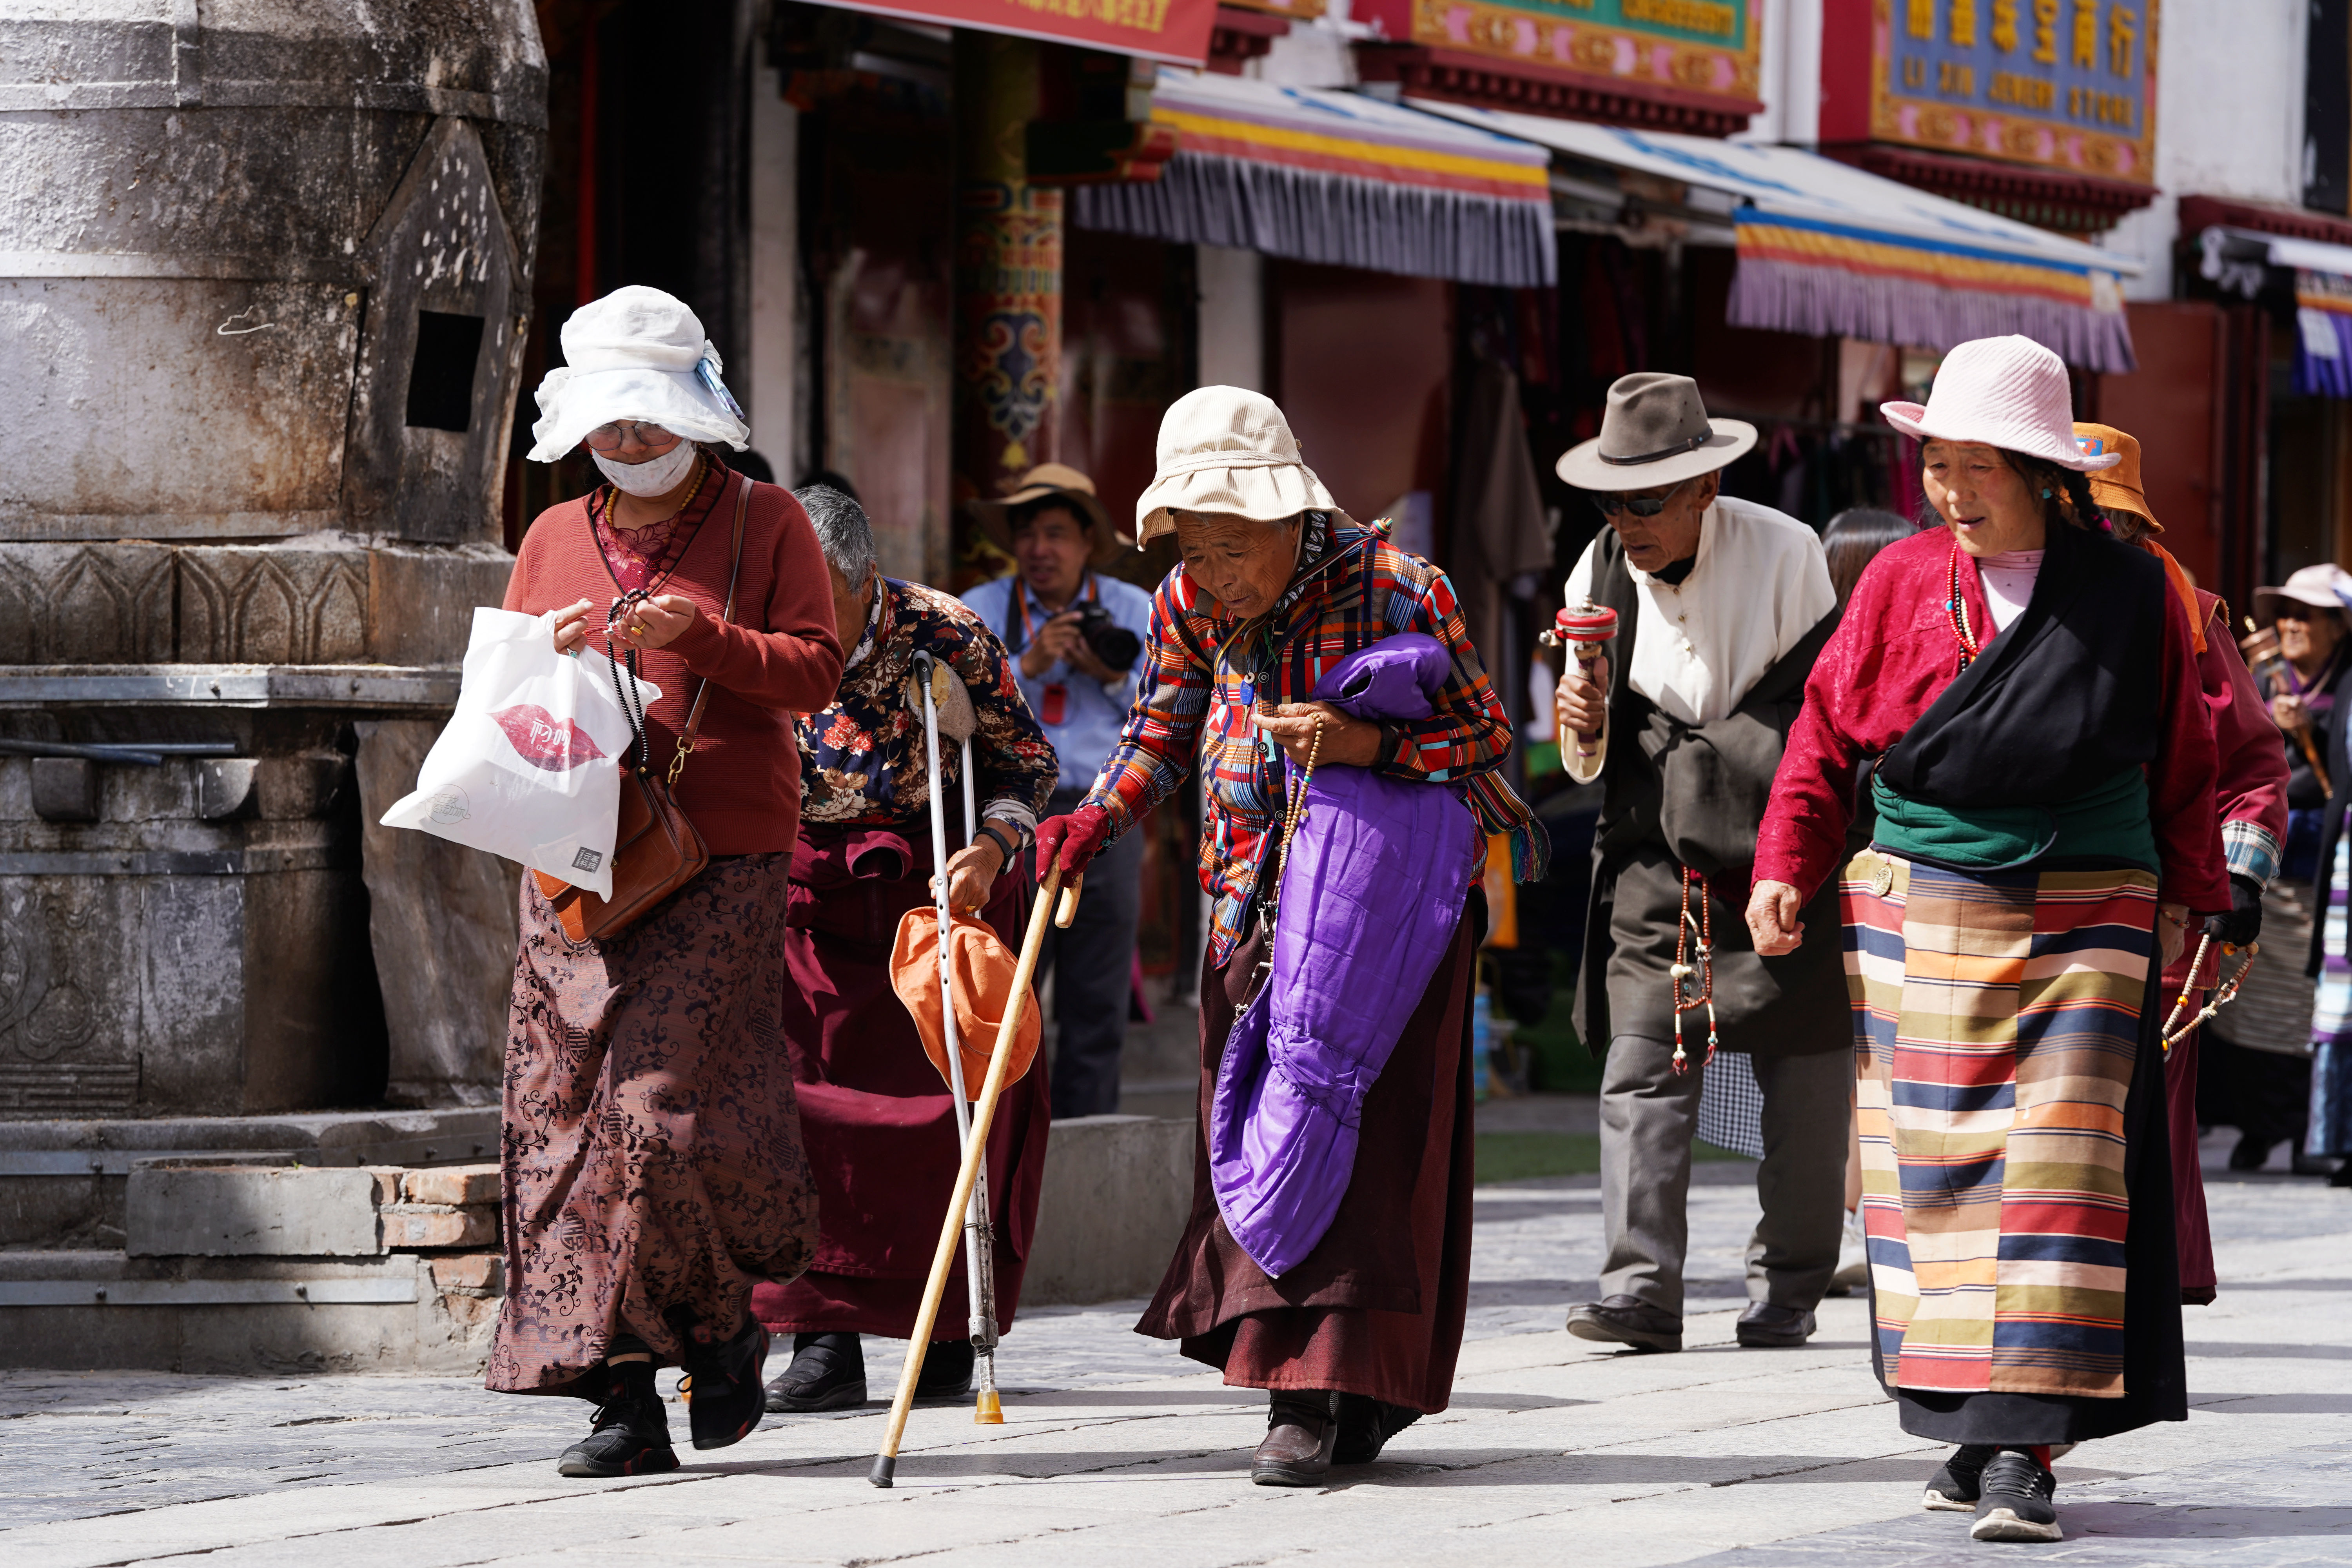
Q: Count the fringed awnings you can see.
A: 3